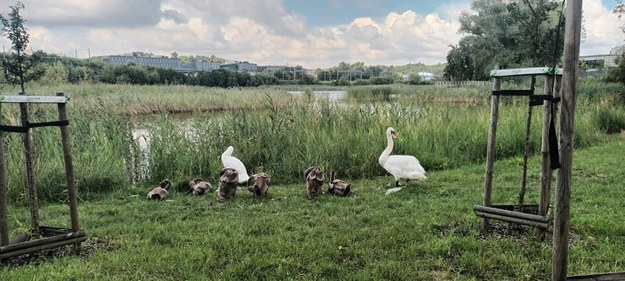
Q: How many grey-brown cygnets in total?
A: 6